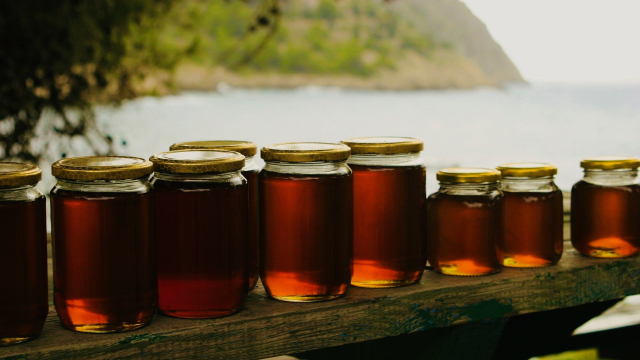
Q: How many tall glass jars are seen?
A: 6